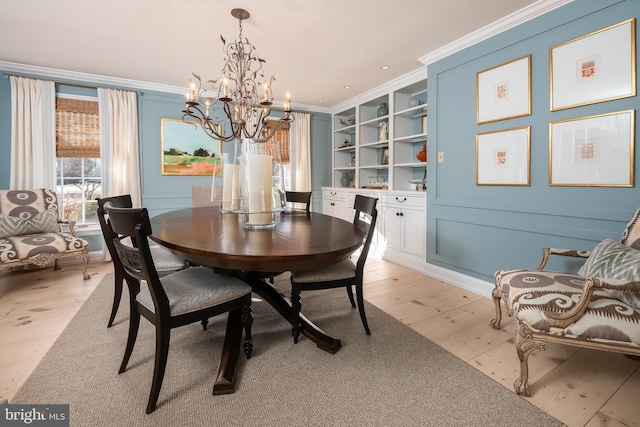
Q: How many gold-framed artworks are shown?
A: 5